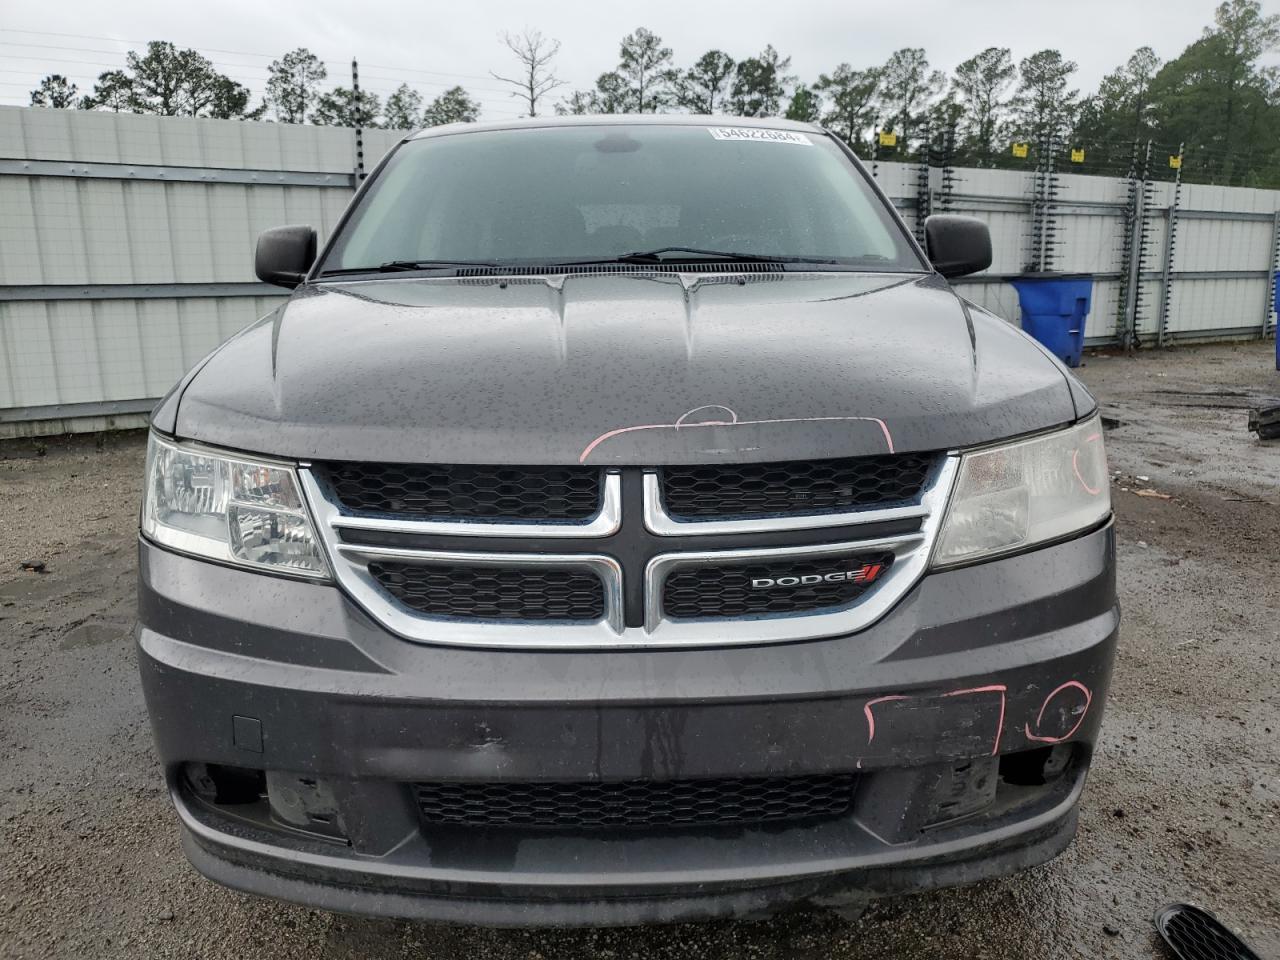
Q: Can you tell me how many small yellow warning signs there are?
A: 4